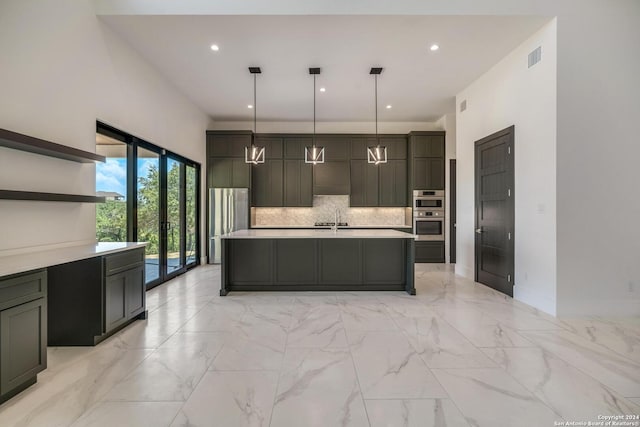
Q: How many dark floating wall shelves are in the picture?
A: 2